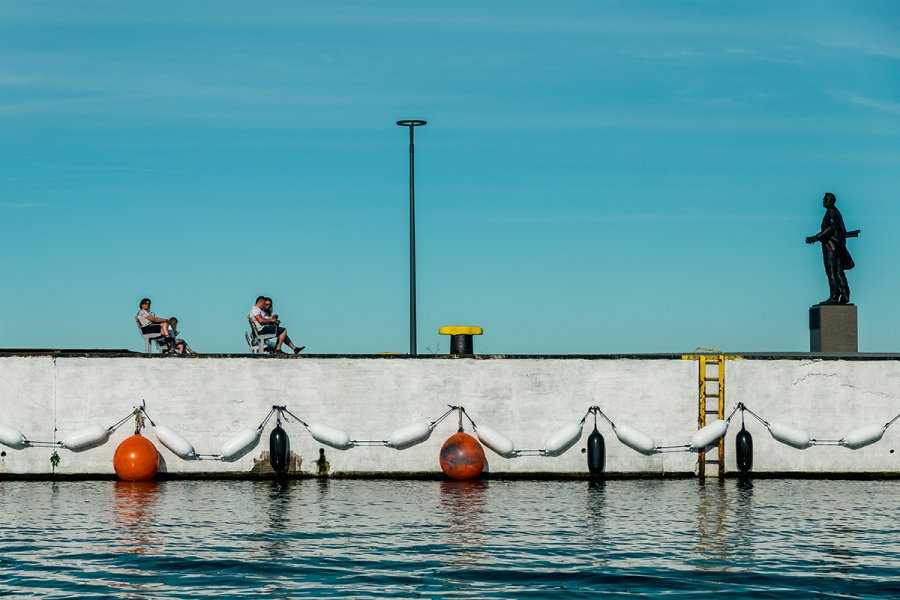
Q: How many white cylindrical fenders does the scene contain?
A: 12